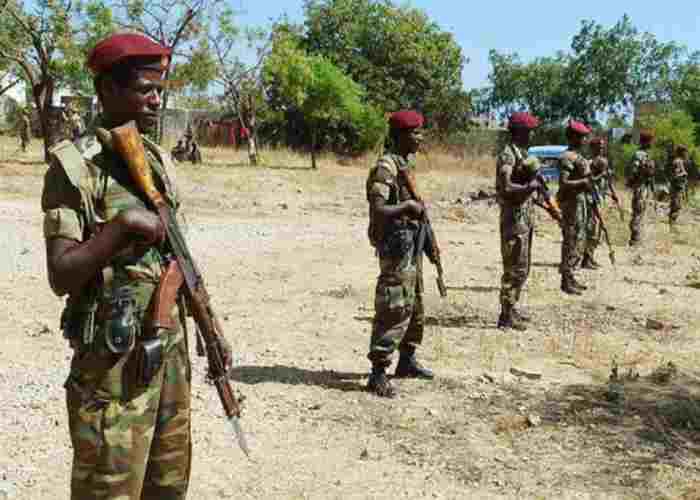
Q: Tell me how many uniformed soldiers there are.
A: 7